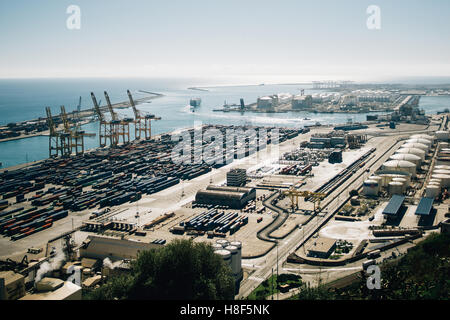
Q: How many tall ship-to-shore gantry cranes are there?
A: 5